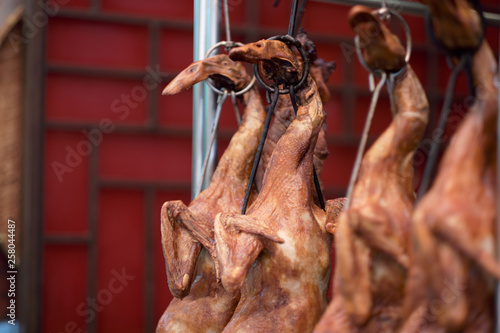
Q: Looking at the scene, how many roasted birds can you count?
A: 4